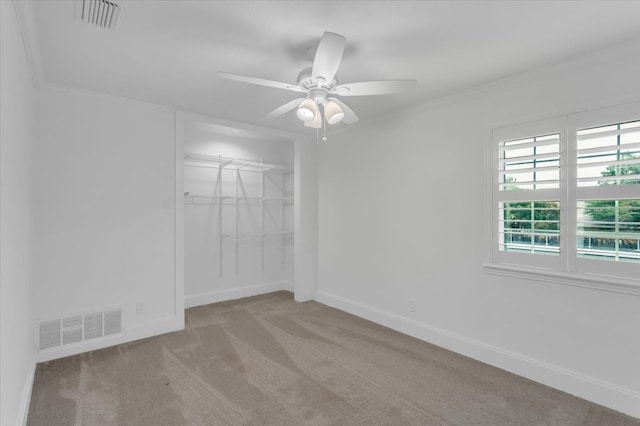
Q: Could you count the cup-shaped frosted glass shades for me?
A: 3